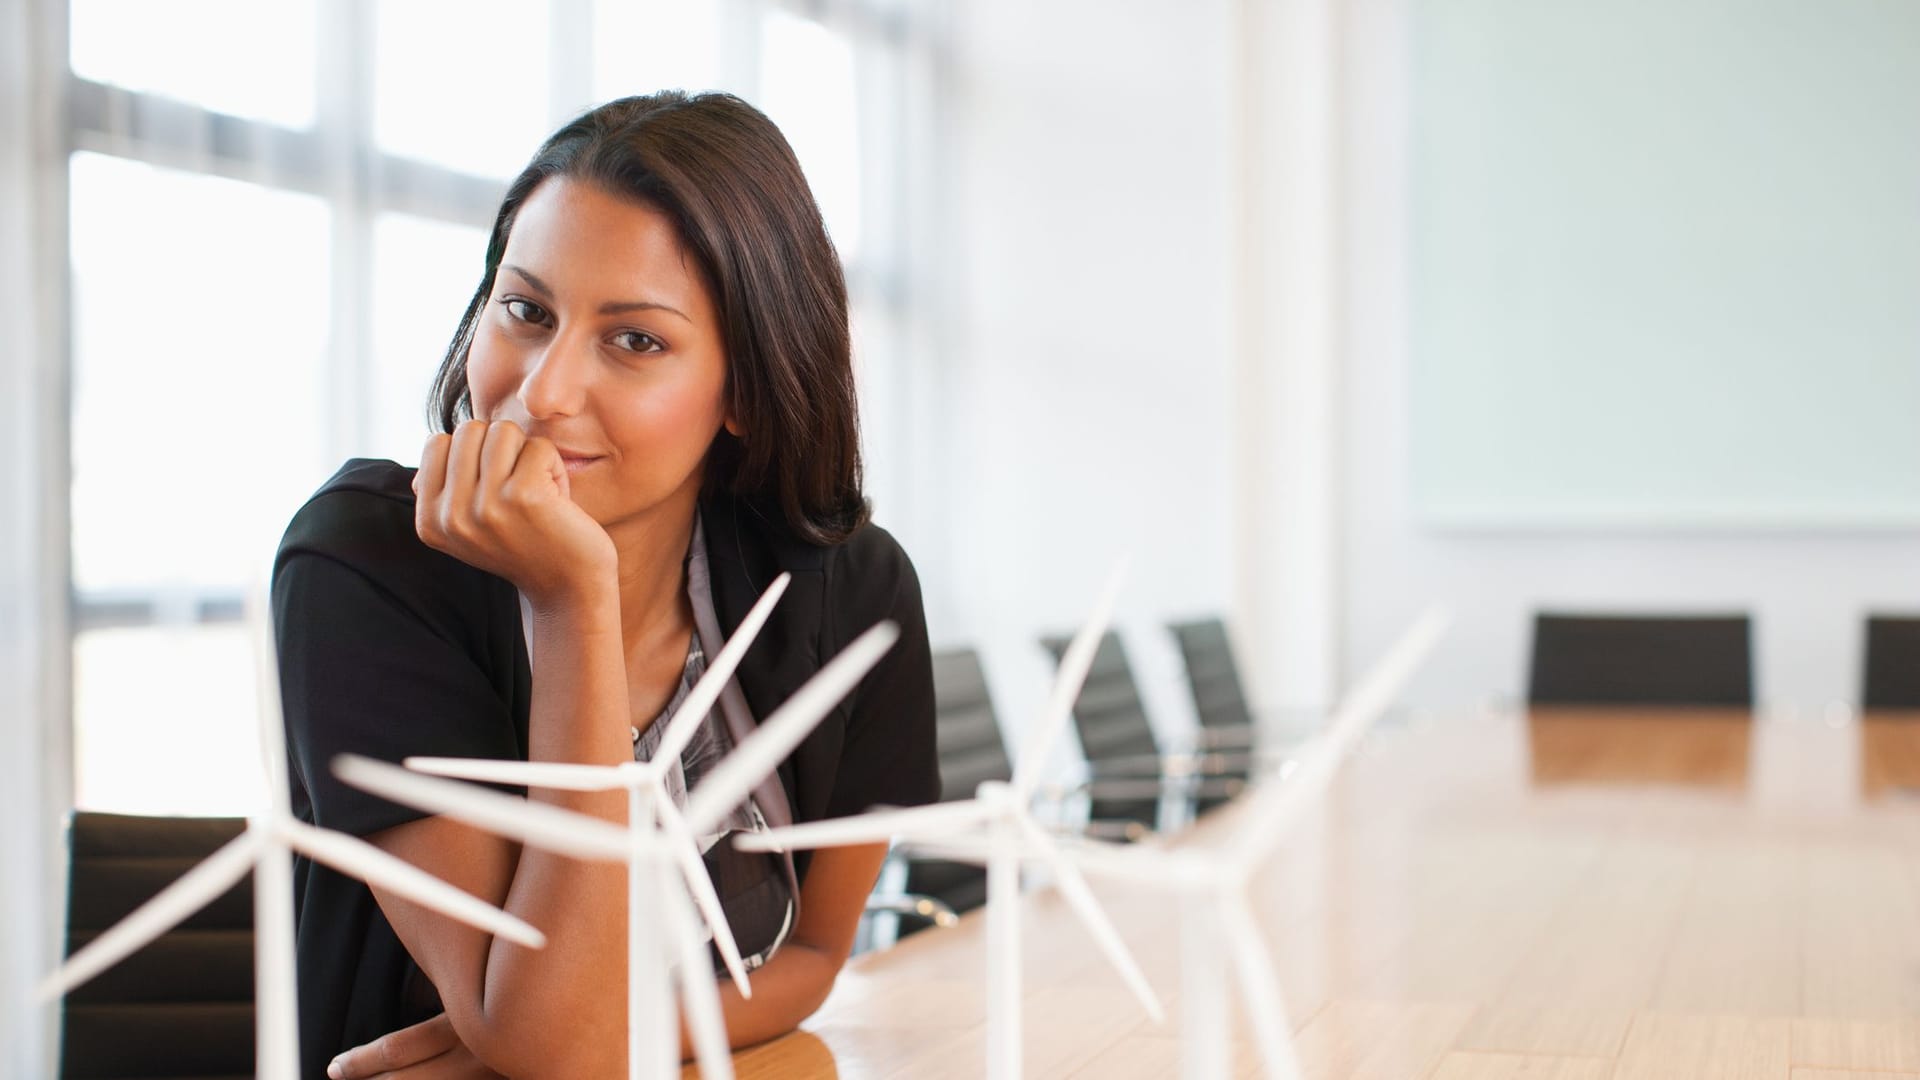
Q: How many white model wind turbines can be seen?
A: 5